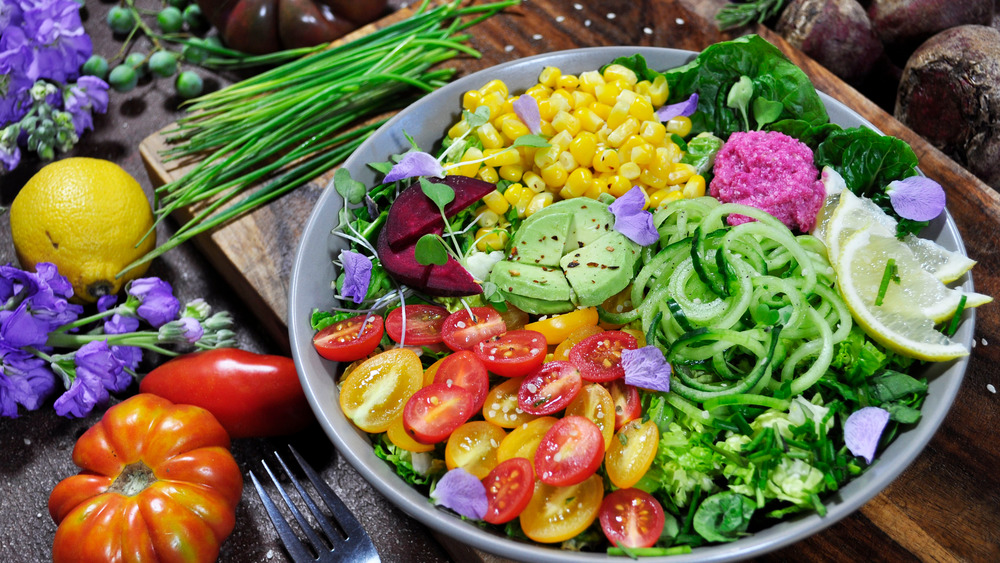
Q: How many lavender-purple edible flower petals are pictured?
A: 9